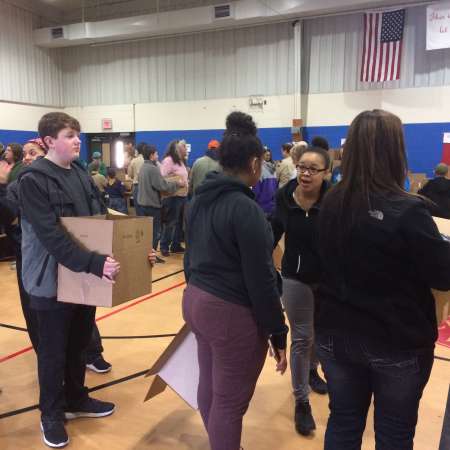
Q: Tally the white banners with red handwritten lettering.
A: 1